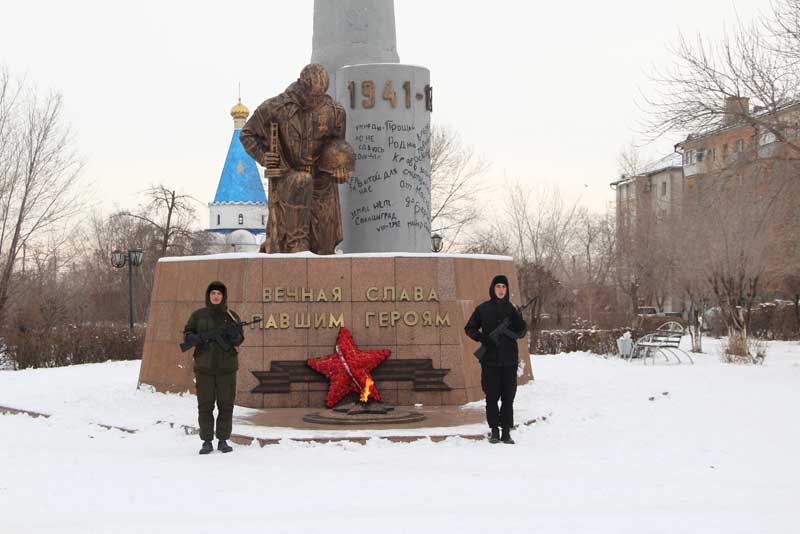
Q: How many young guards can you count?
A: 2